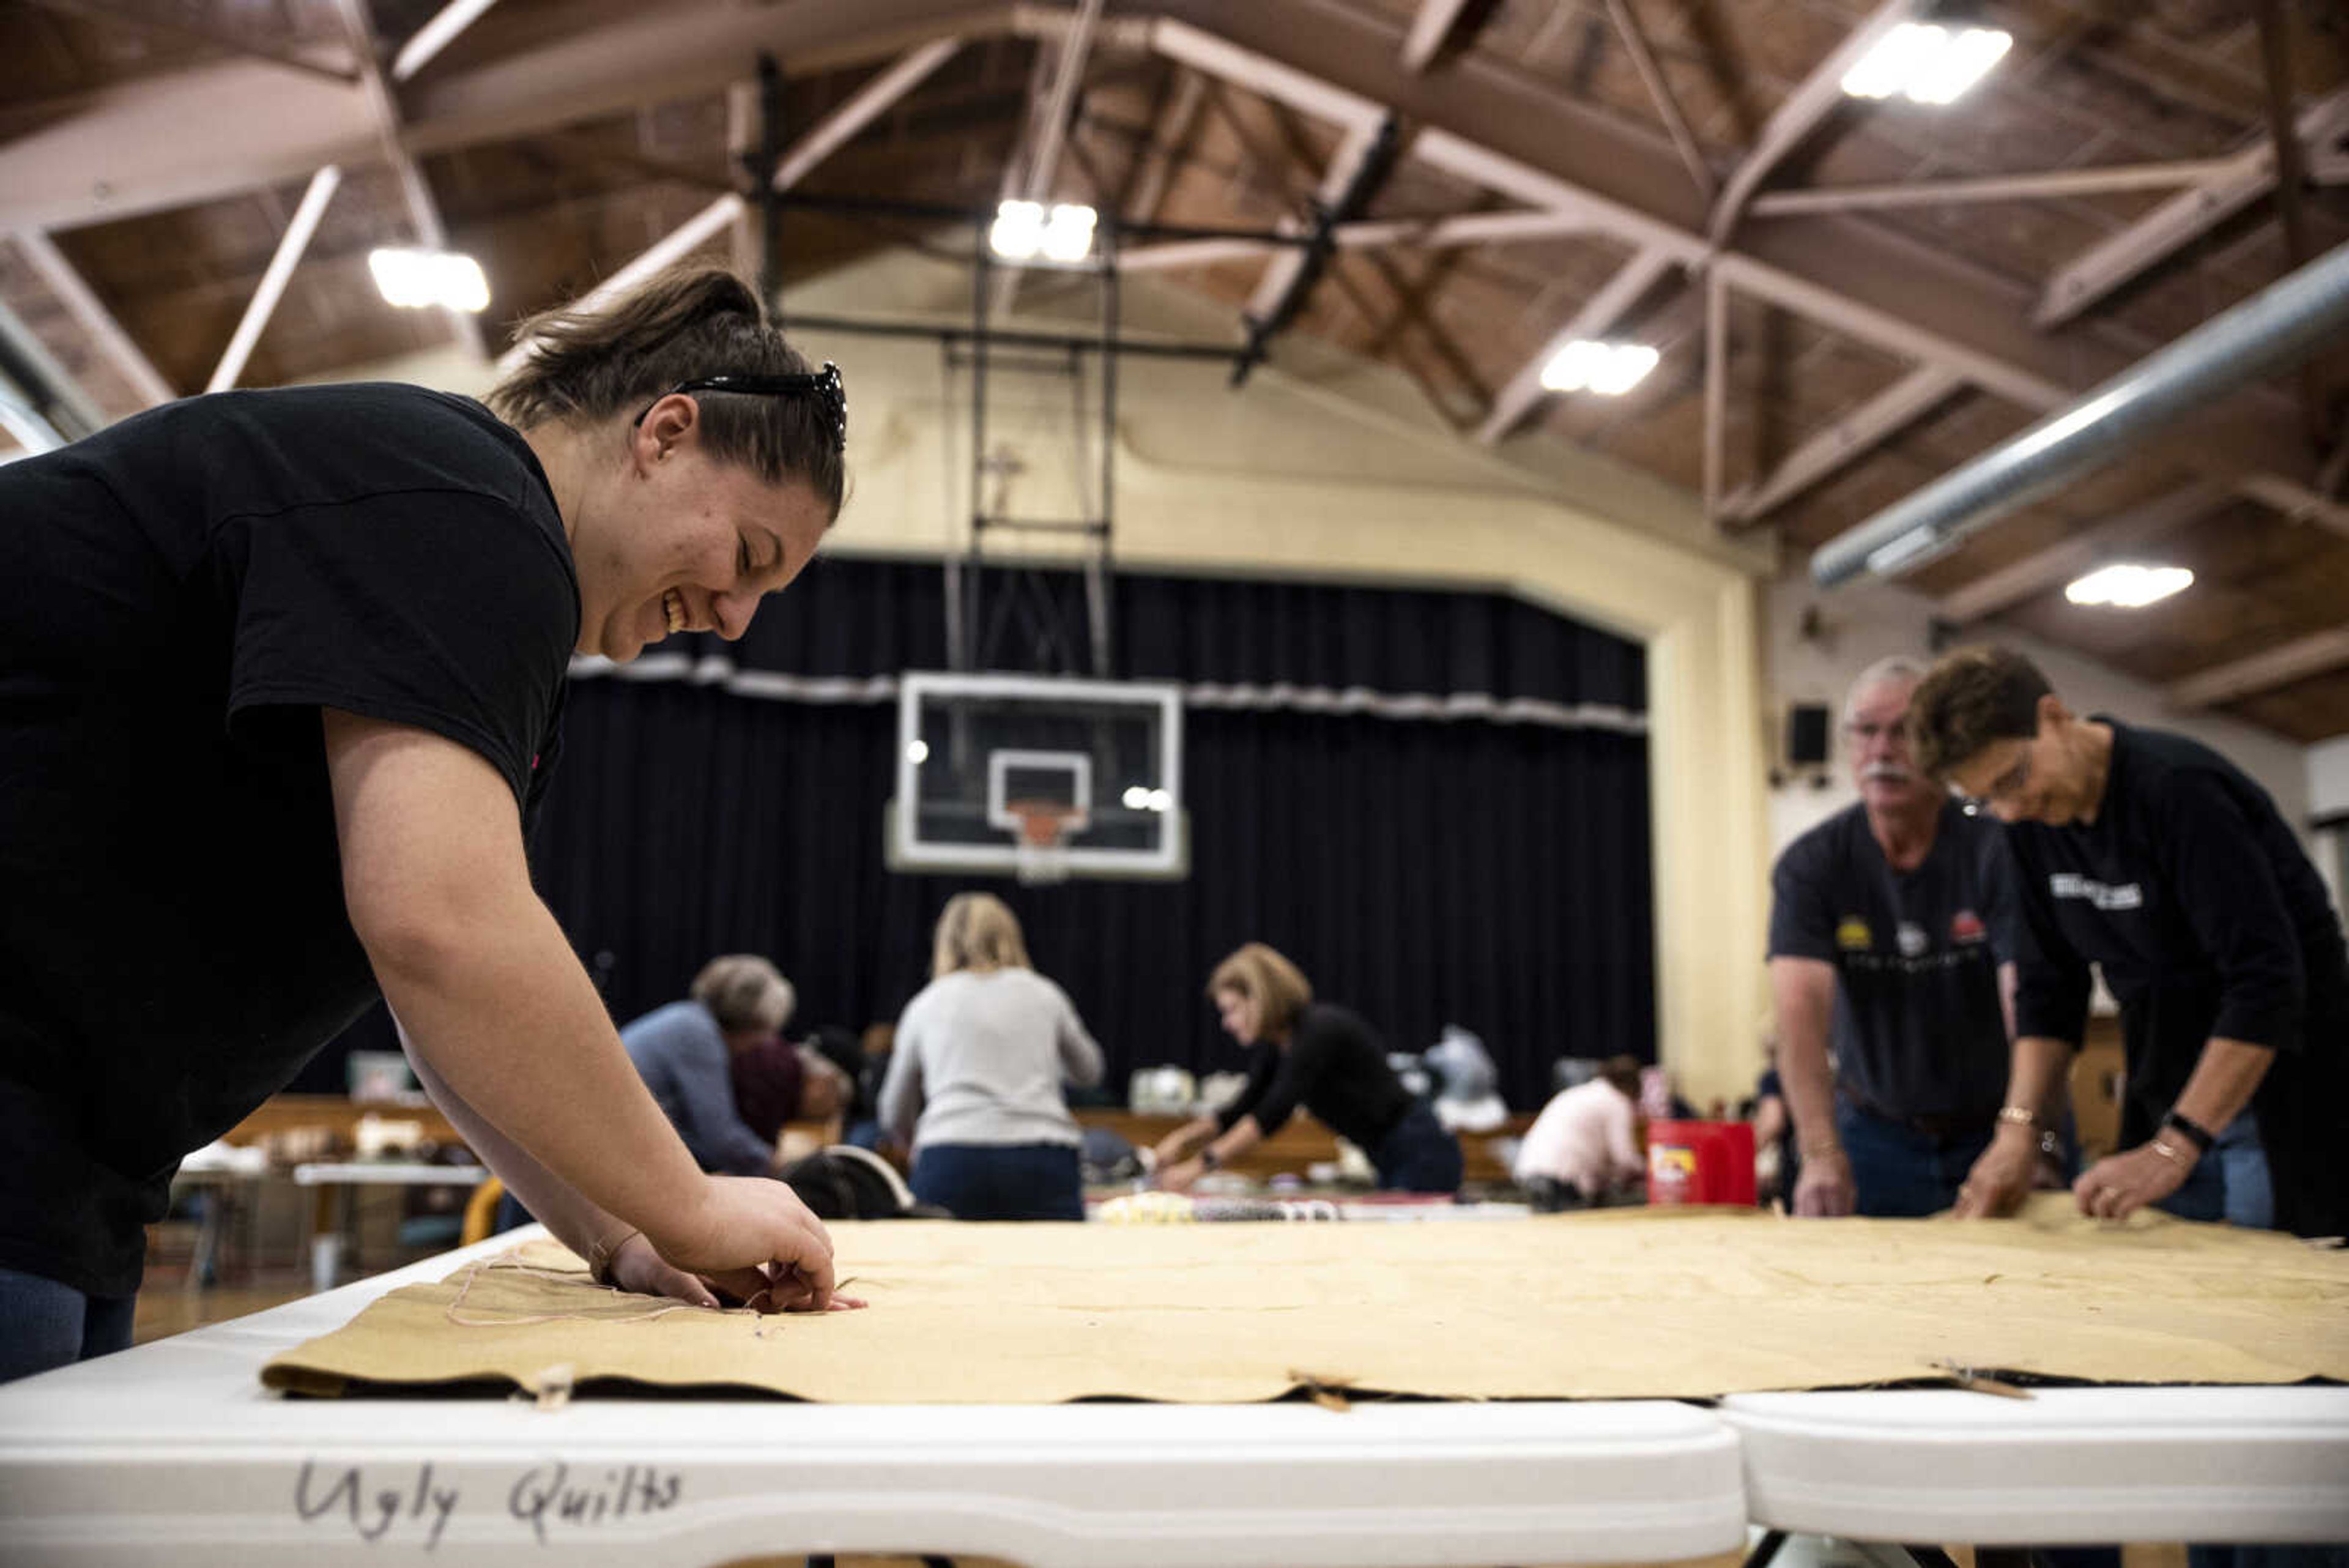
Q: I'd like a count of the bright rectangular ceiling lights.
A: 5